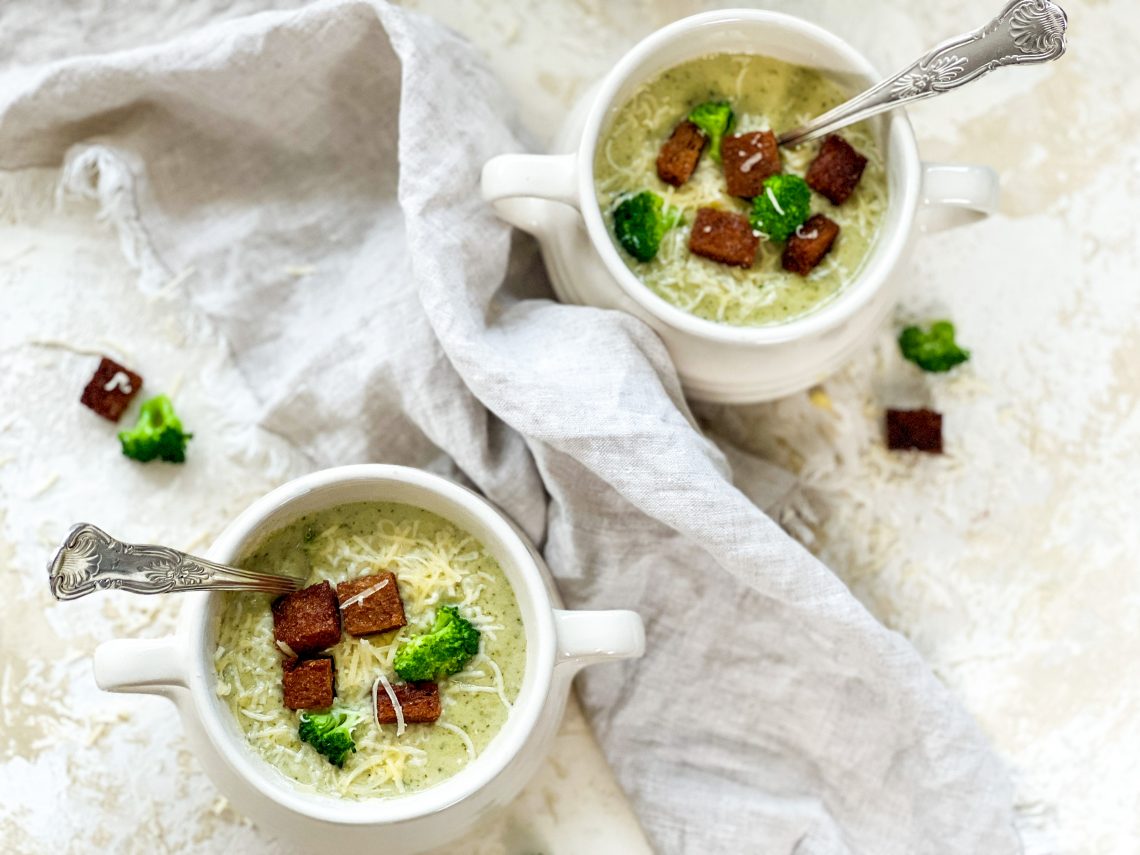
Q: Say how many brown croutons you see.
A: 11